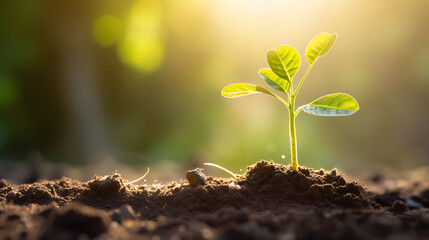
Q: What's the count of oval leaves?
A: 5